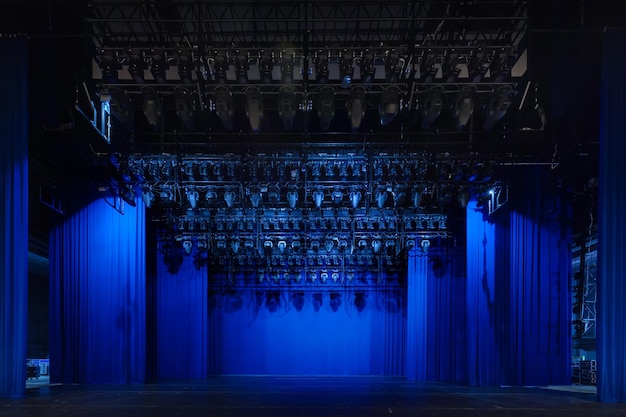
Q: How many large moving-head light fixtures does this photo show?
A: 12